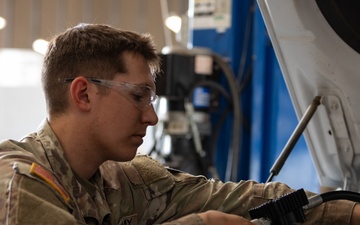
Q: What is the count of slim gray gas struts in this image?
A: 1